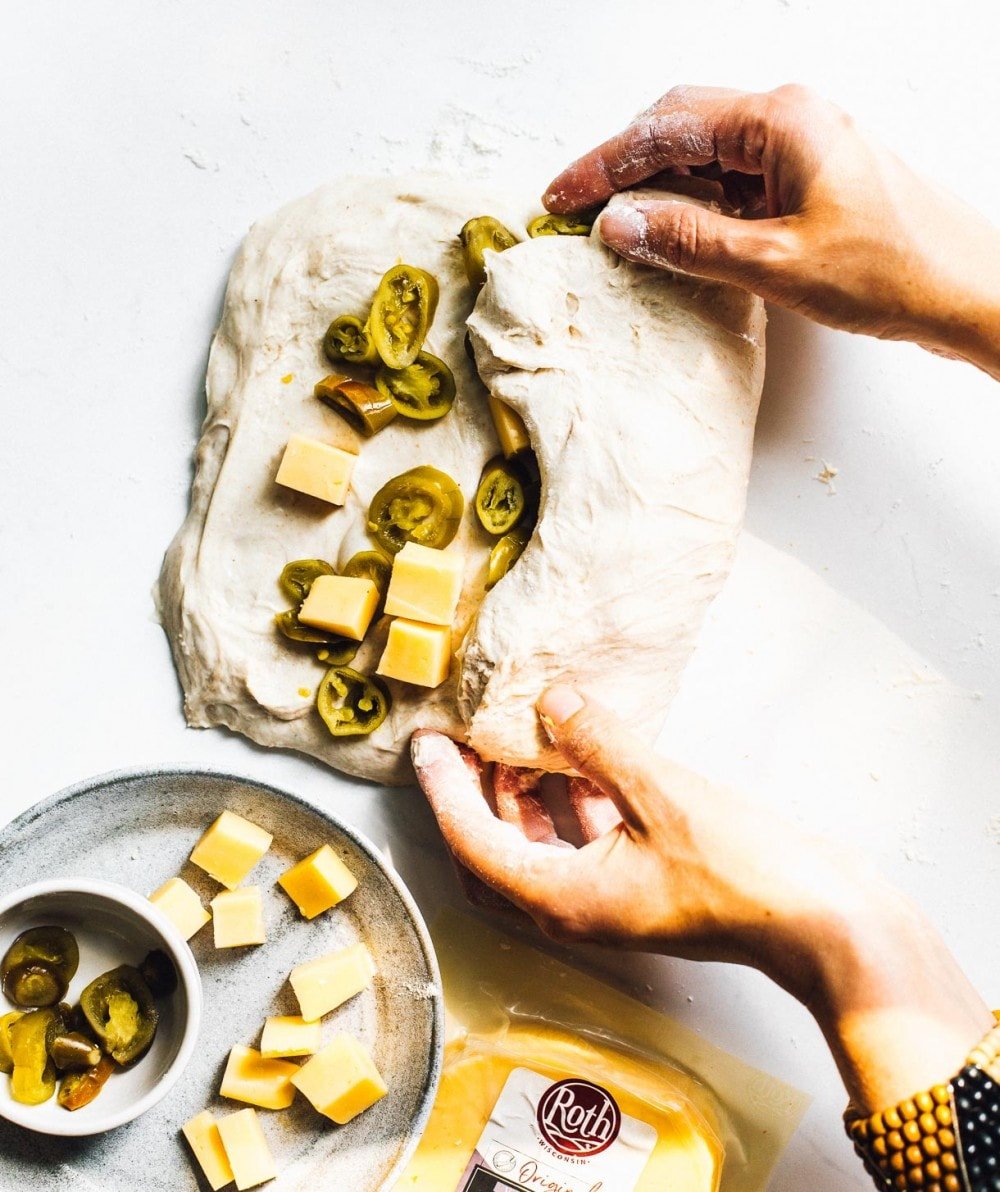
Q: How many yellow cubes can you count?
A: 14